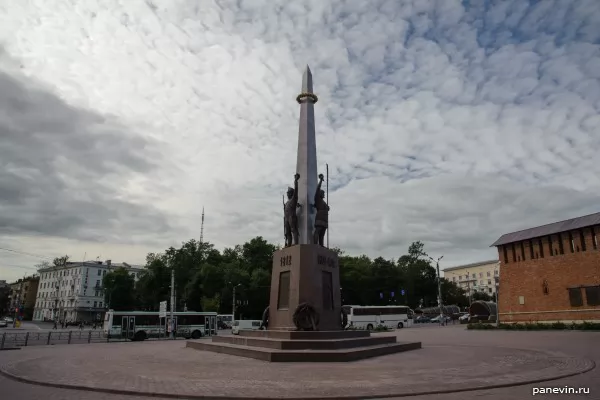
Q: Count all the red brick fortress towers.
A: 1